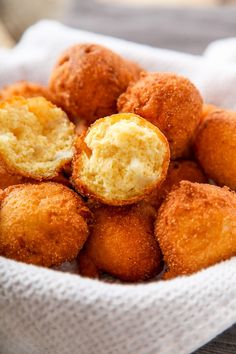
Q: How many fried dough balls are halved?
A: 2